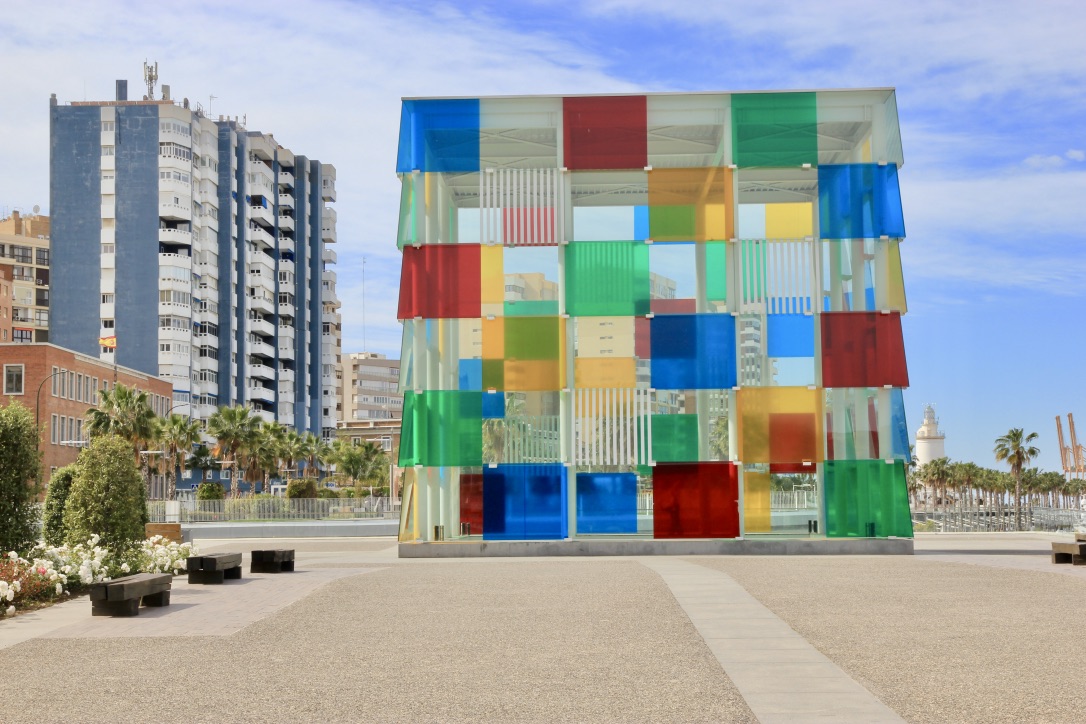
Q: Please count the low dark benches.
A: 4